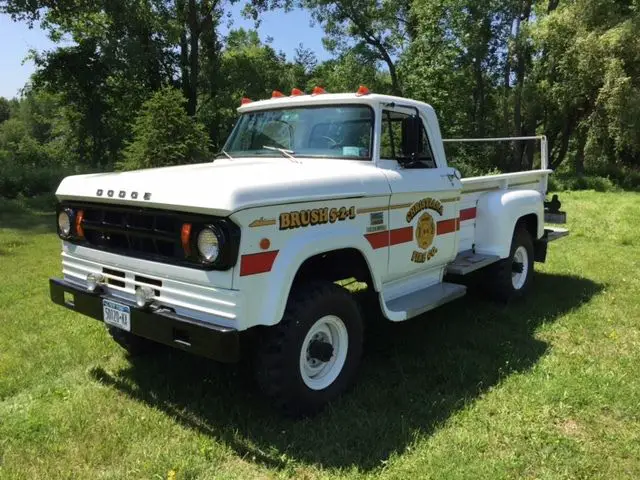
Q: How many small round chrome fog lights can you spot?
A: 2